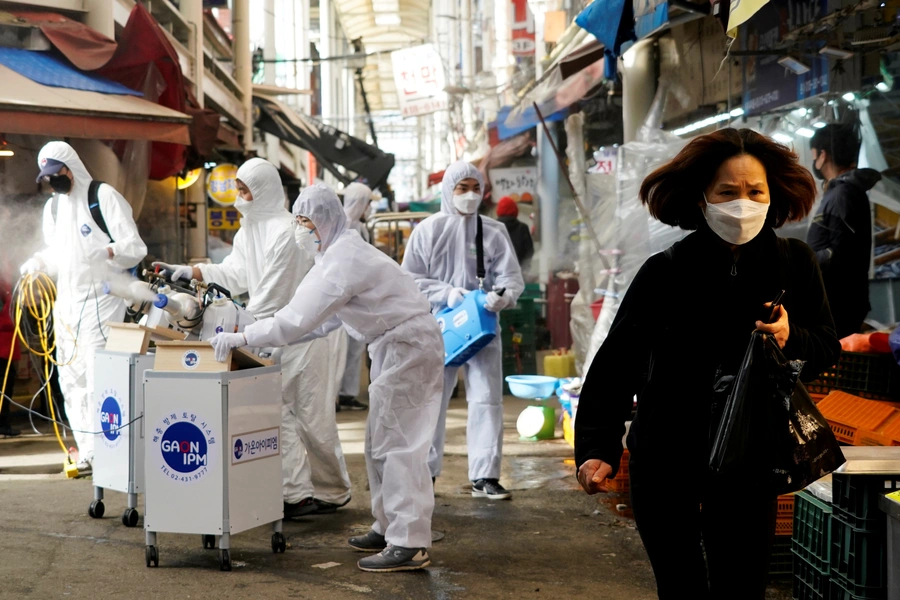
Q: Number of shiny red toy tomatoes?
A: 0